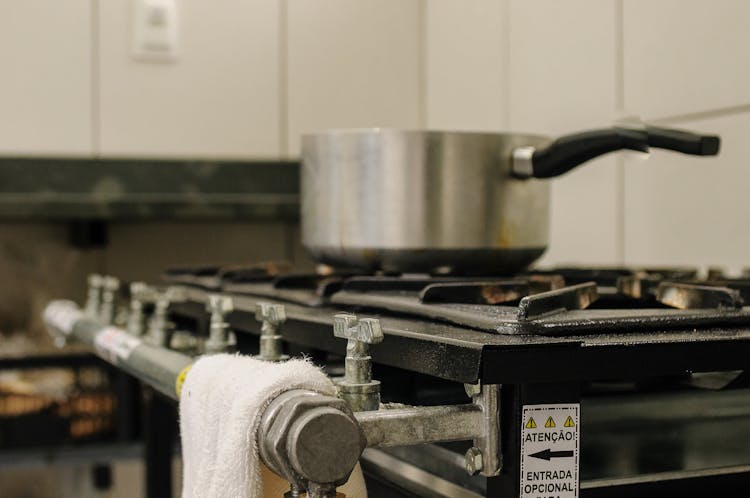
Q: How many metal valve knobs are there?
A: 7